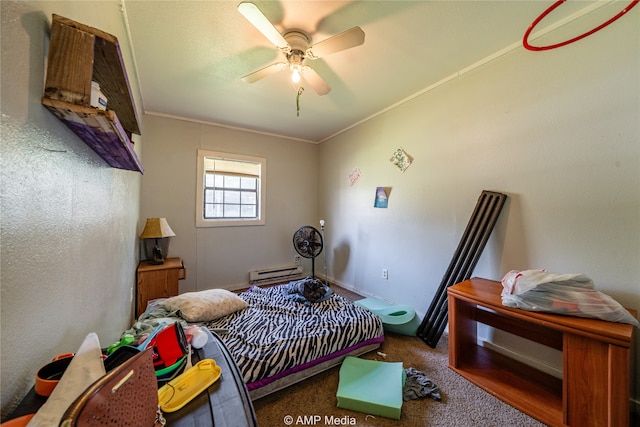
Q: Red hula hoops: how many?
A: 1